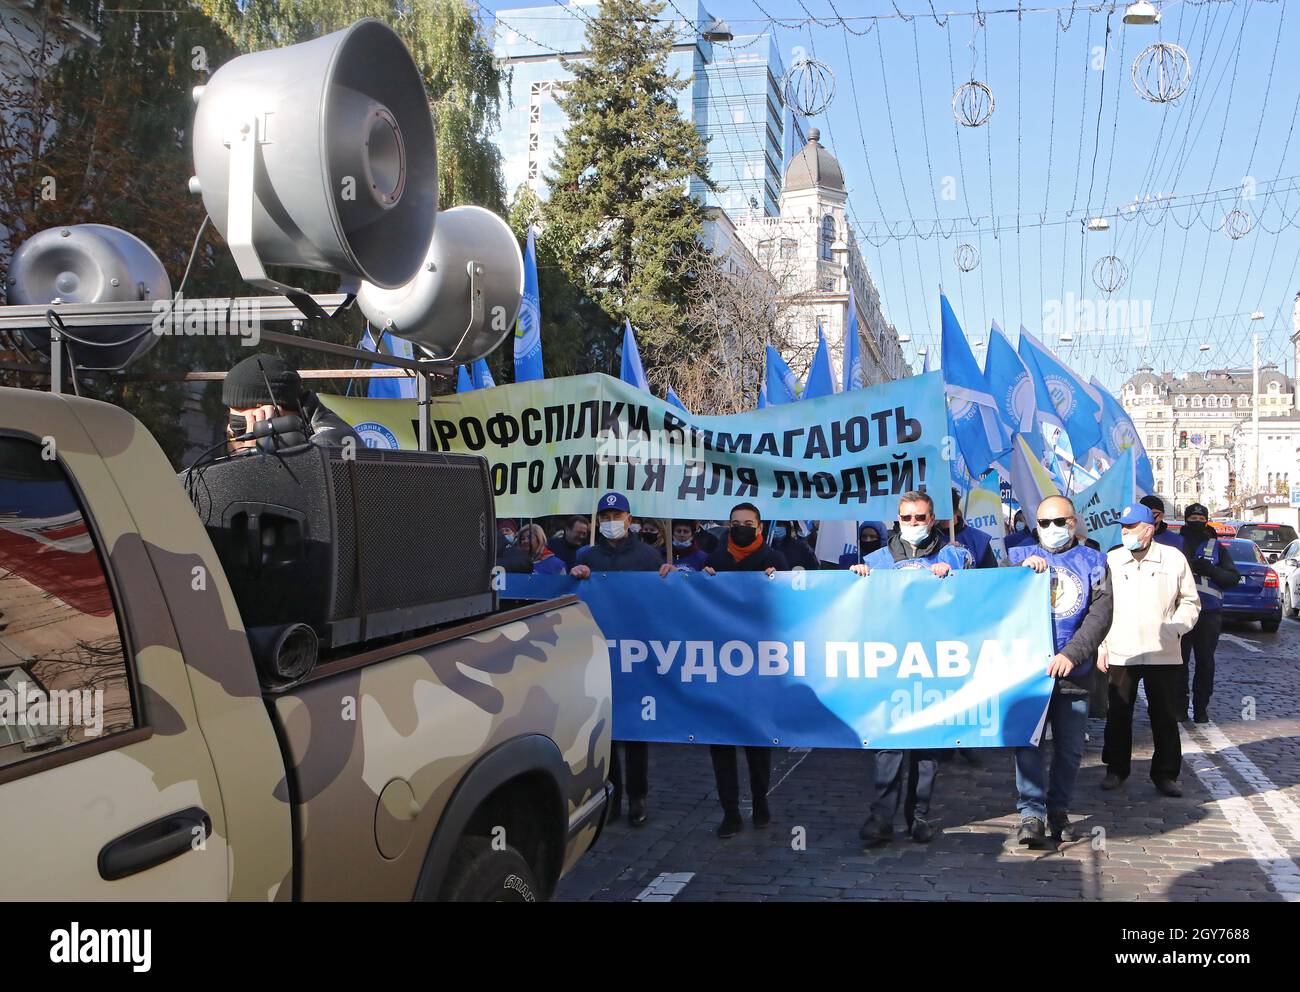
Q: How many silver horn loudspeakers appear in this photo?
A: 3